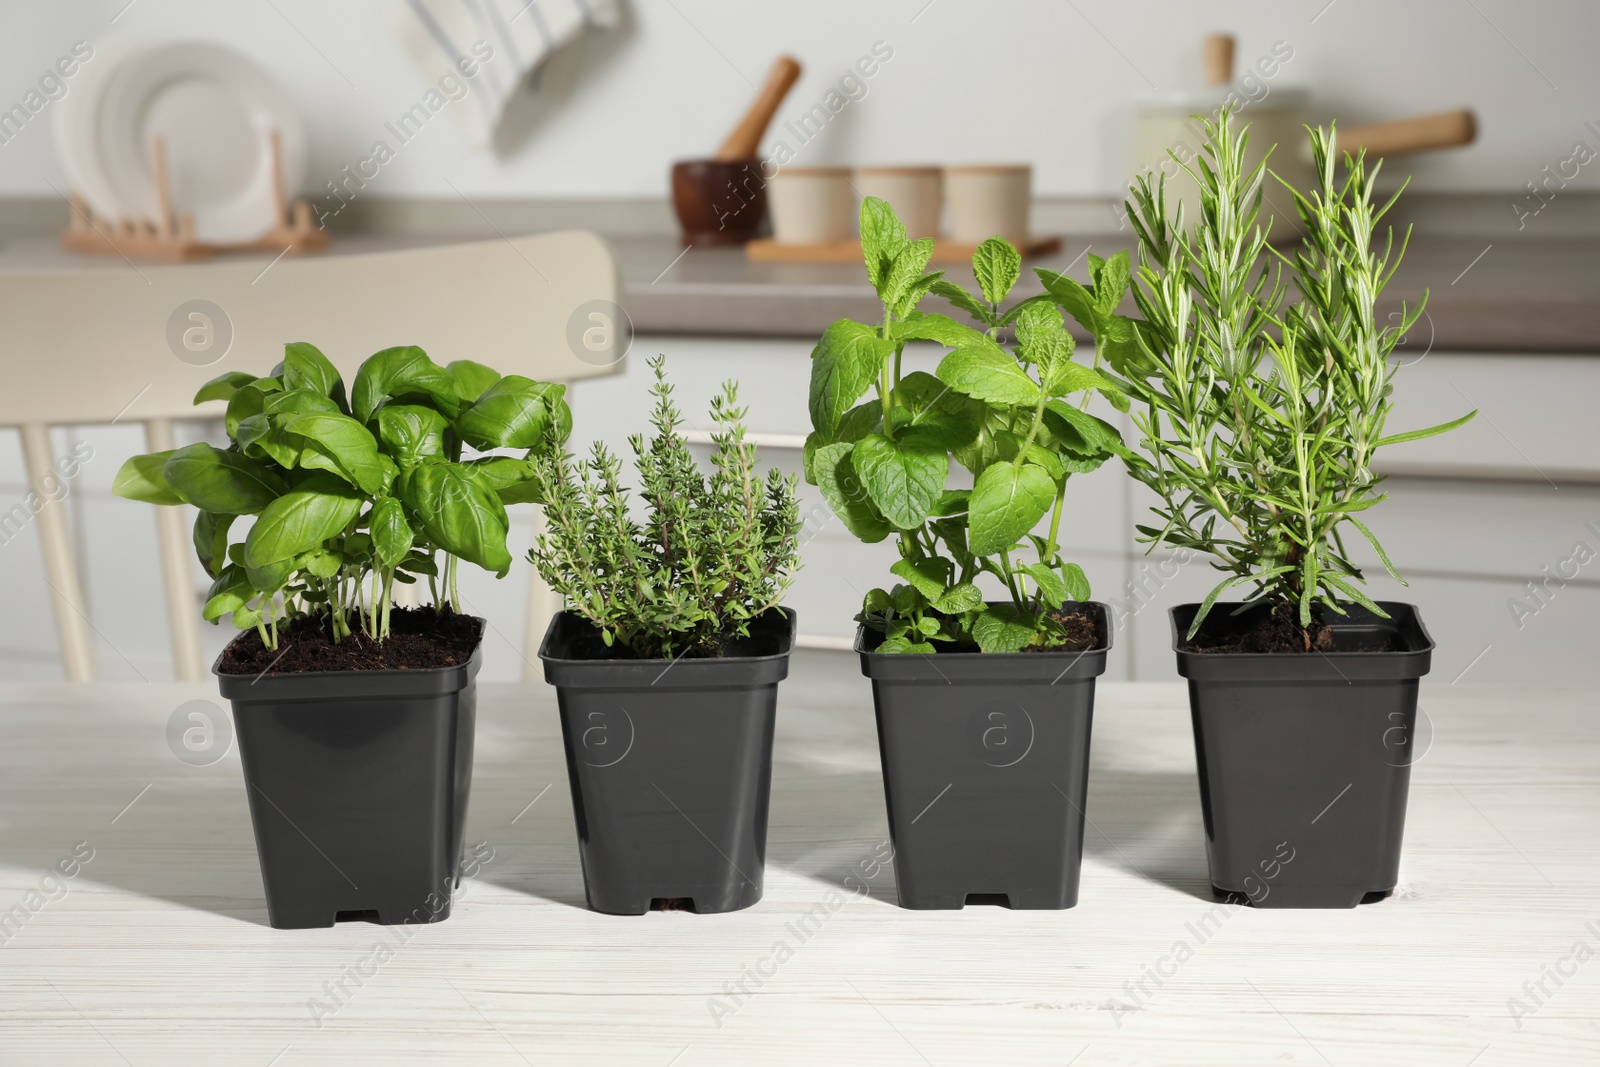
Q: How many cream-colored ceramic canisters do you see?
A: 3